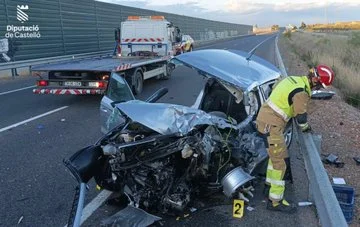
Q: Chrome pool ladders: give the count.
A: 0